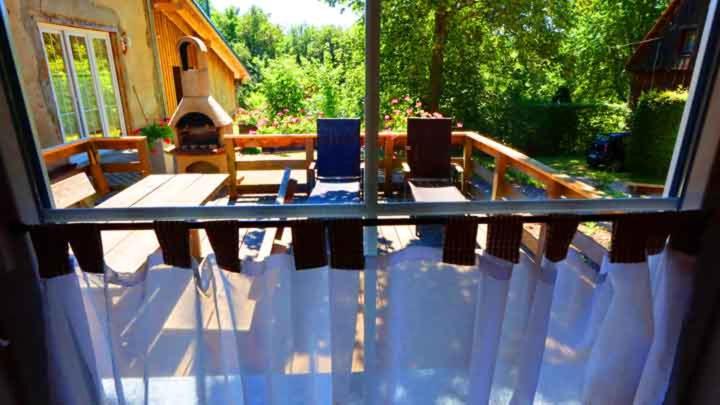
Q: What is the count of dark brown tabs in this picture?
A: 12